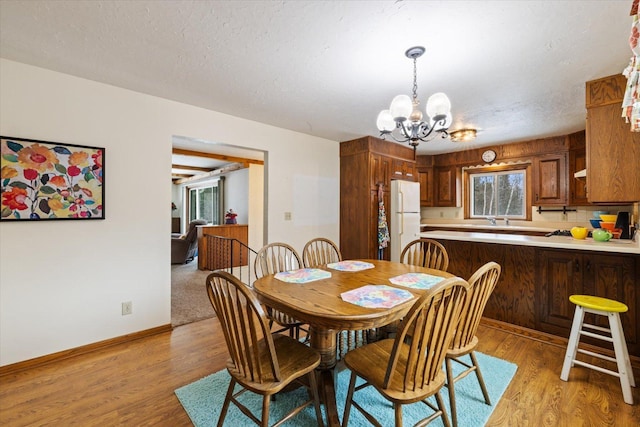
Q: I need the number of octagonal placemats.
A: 4